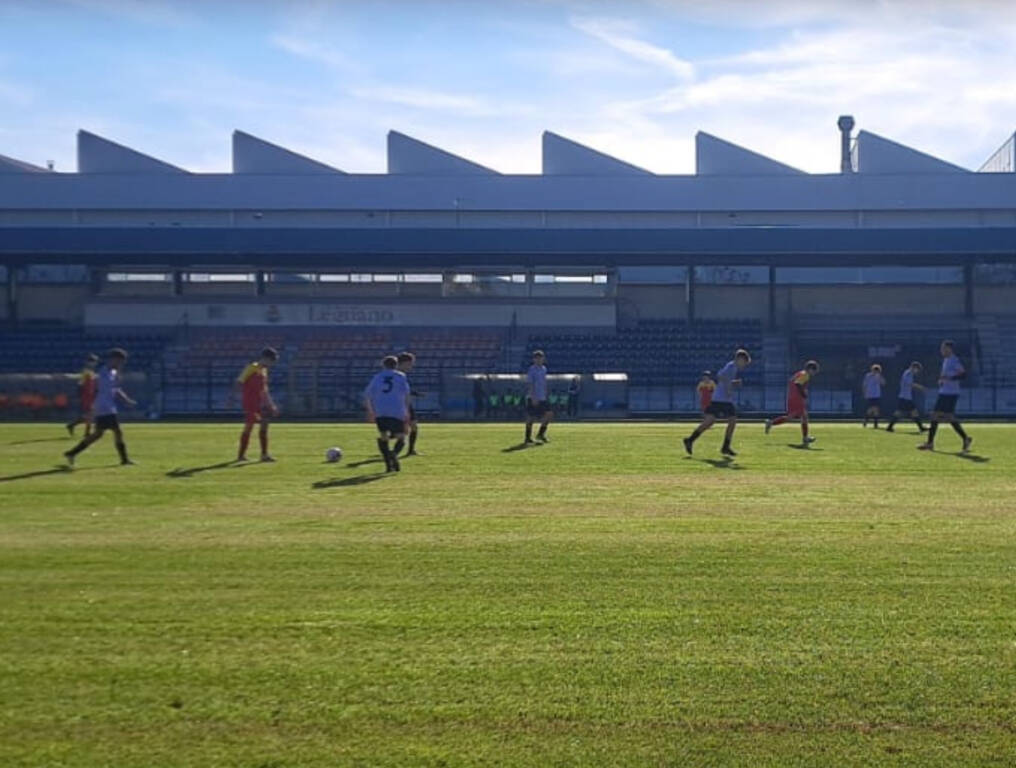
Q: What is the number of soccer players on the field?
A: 12